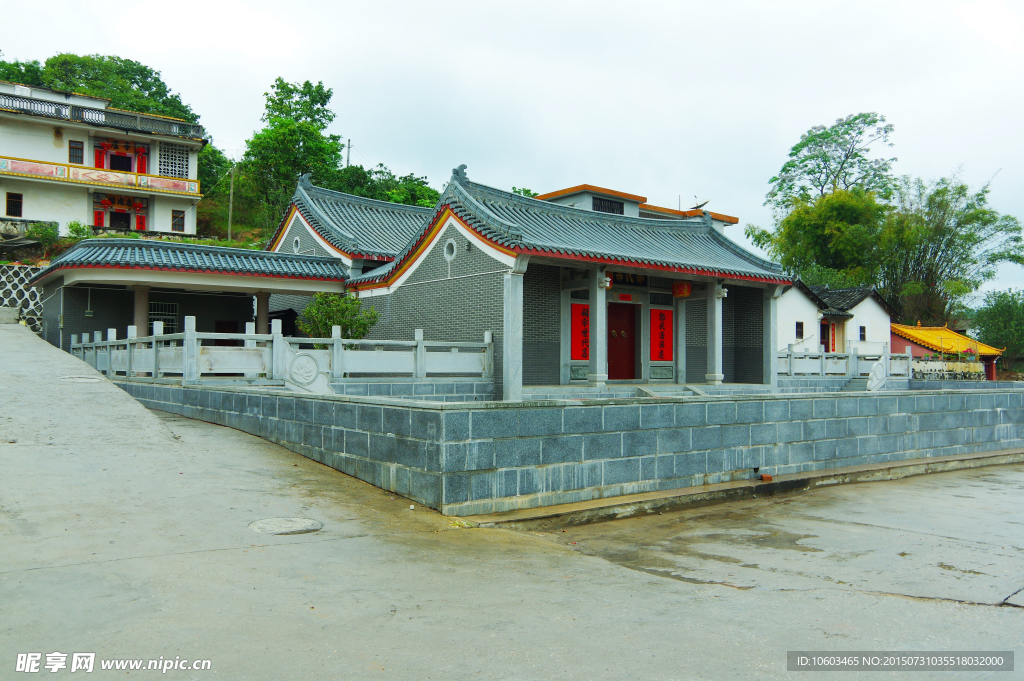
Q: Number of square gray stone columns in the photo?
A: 4